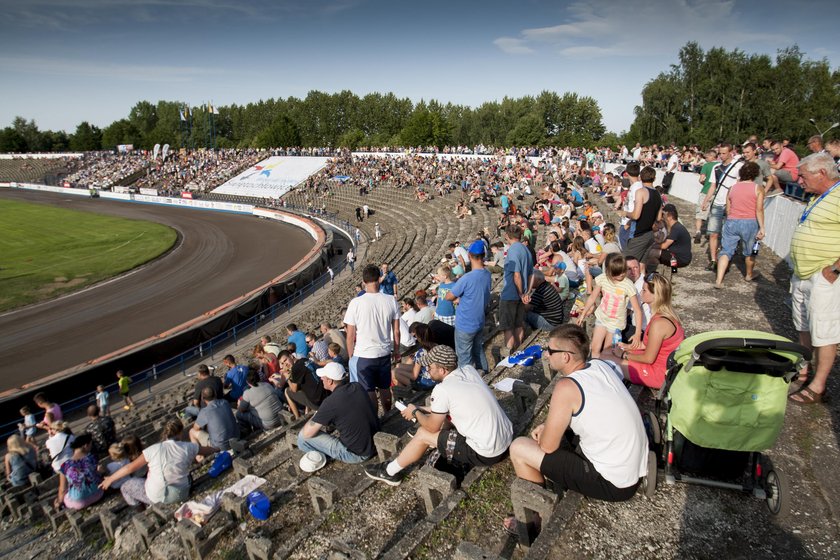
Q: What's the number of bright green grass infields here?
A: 1